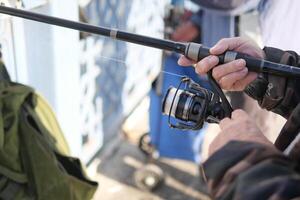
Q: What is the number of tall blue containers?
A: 1